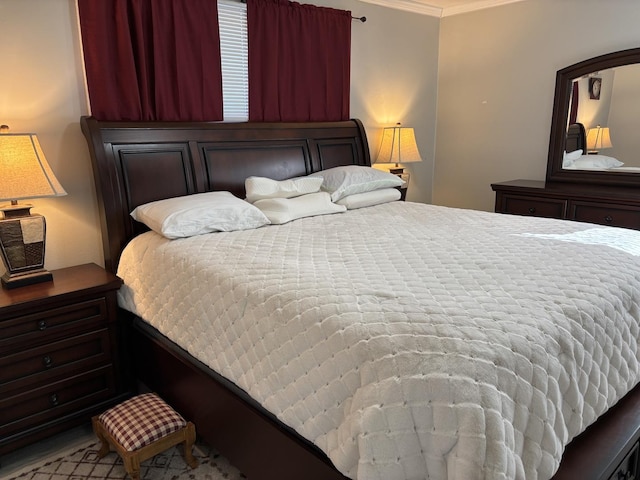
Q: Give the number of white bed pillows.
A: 5